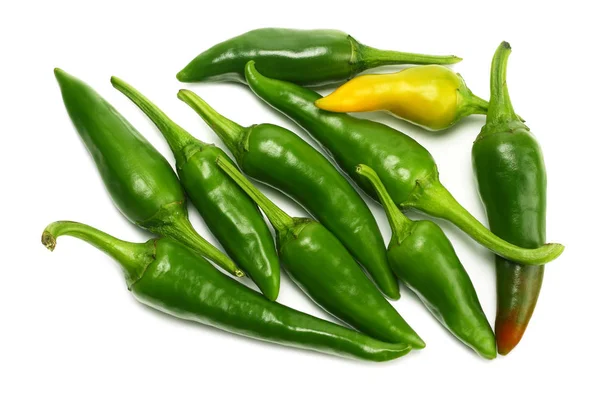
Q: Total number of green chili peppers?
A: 9